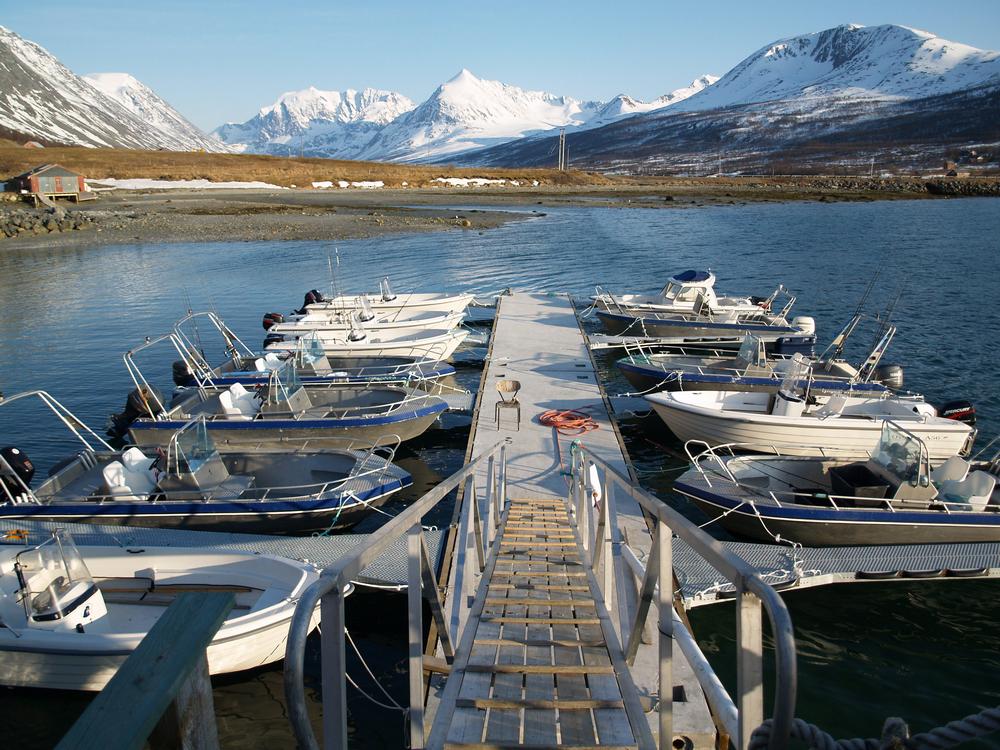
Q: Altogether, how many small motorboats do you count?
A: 12